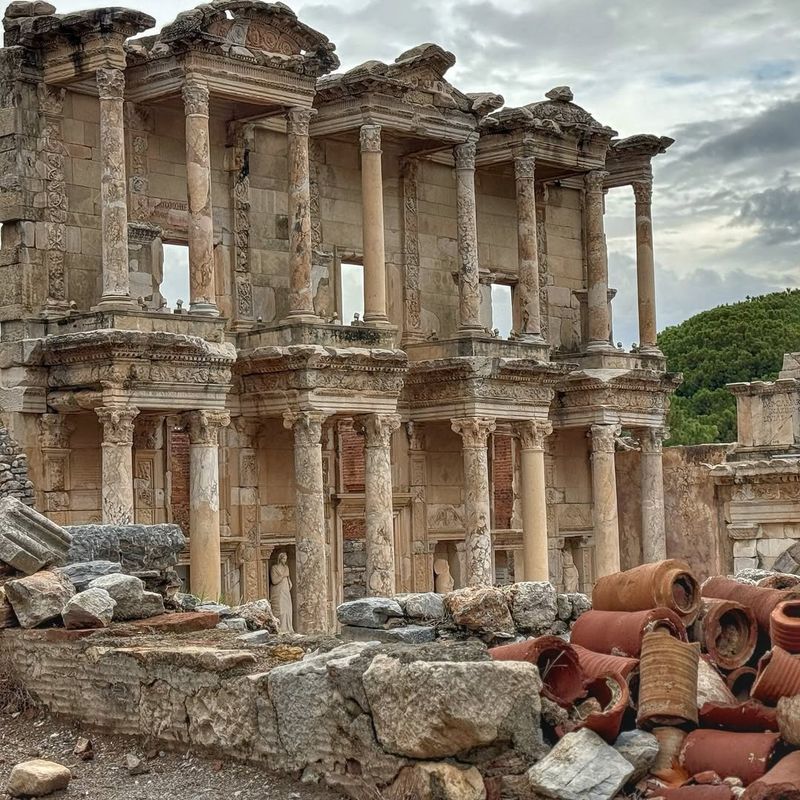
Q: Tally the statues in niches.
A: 3